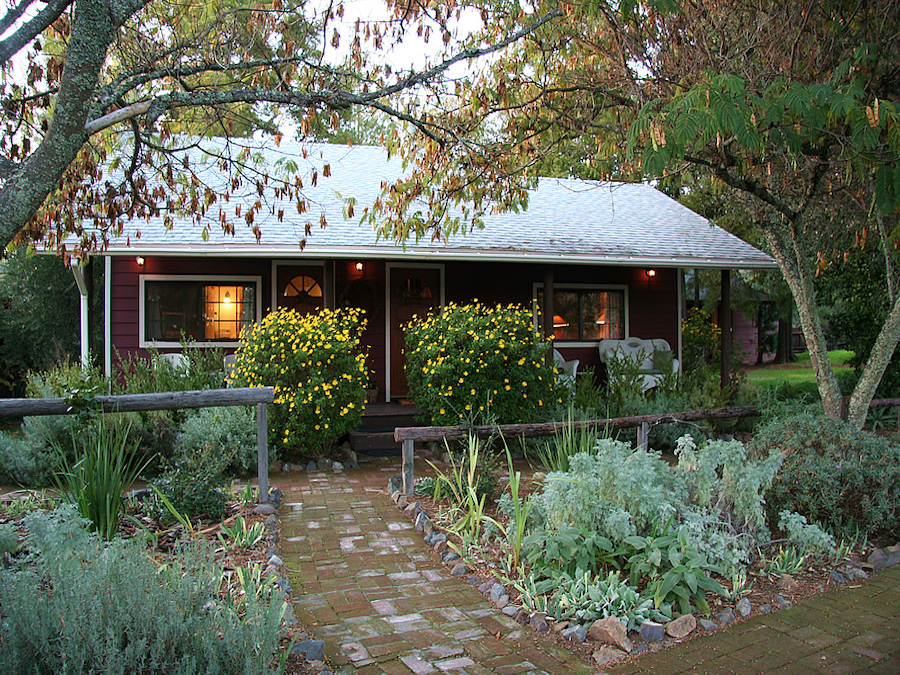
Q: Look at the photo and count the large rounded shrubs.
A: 2